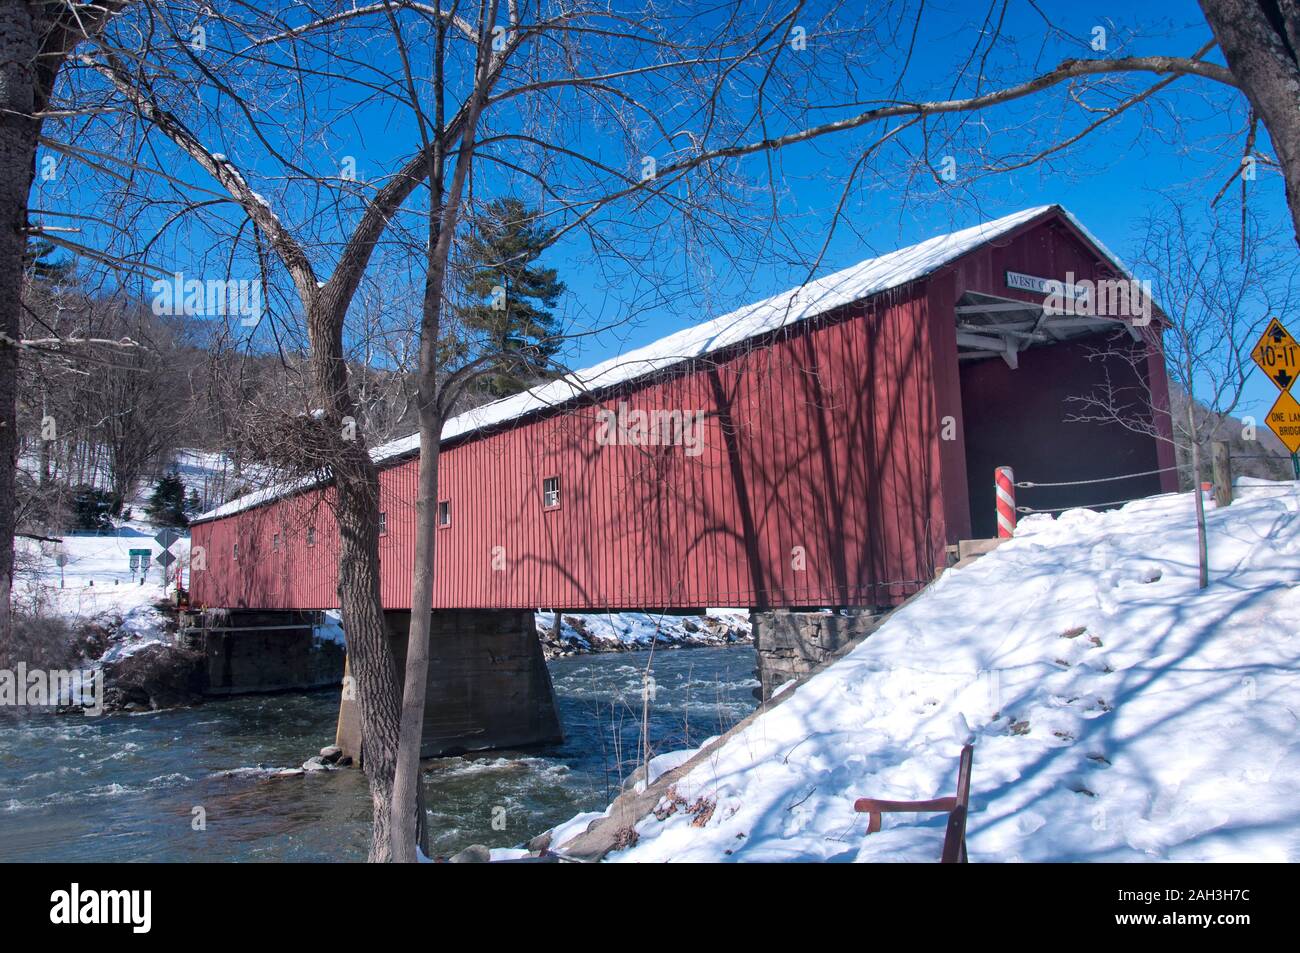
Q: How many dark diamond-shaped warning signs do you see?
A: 2